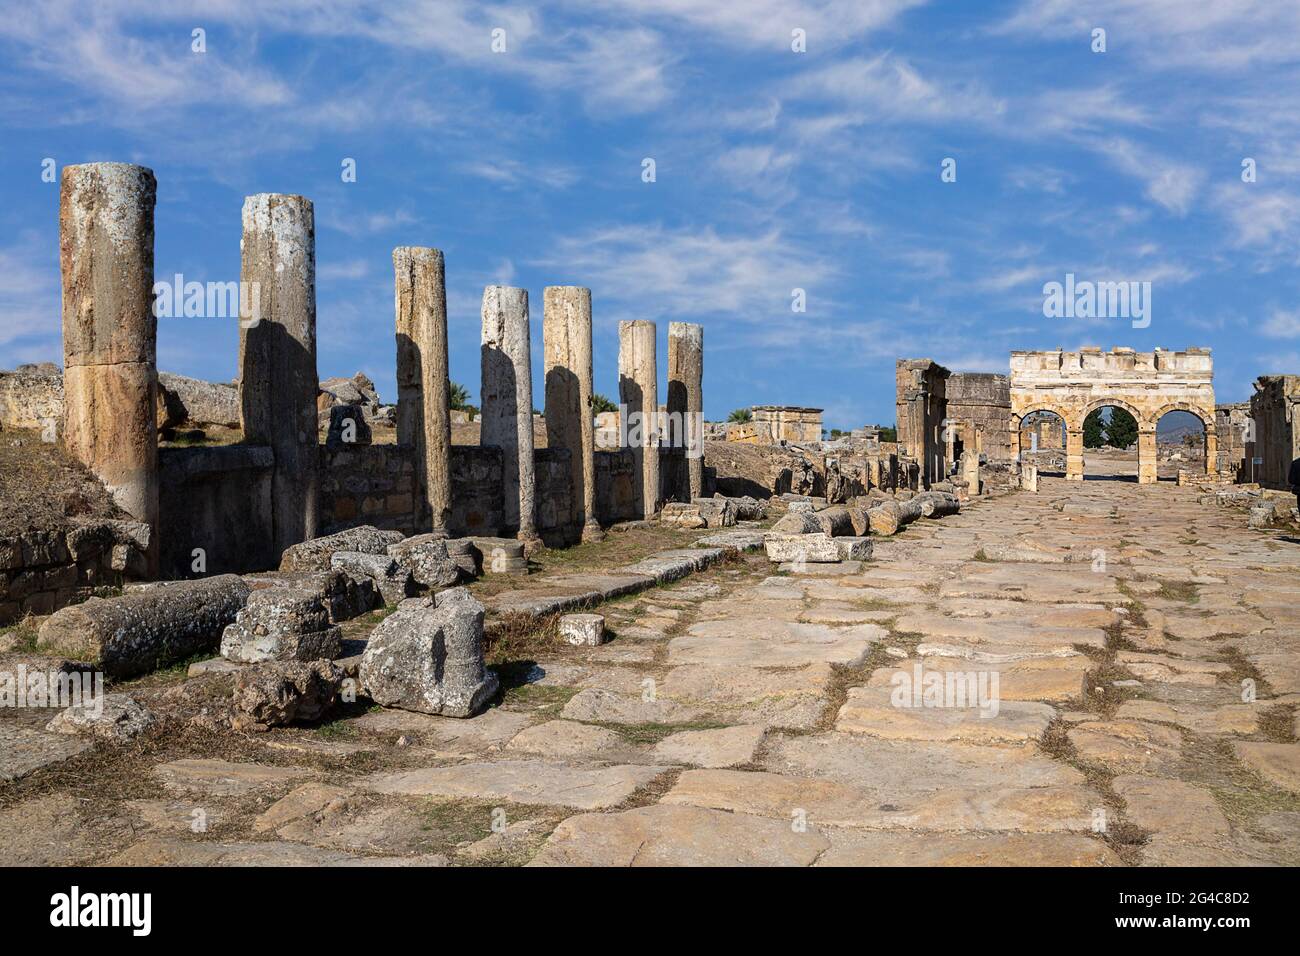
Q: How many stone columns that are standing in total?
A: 7